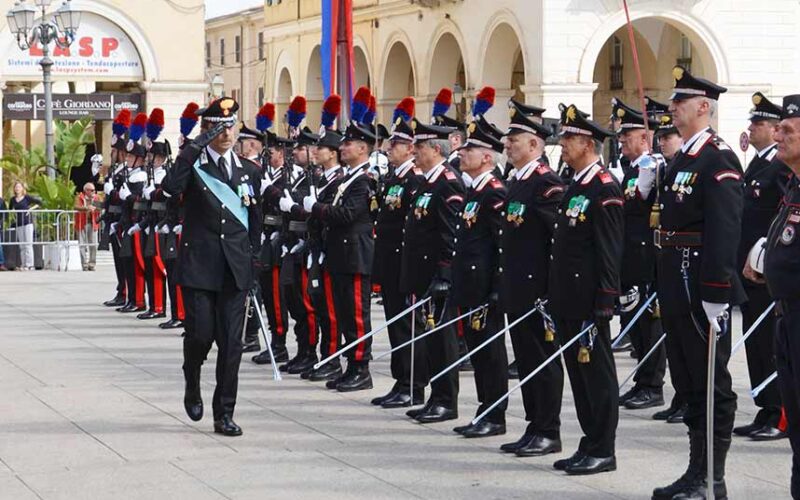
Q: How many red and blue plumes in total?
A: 12